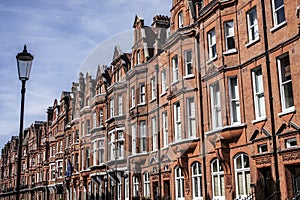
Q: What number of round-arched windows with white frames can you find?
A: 6